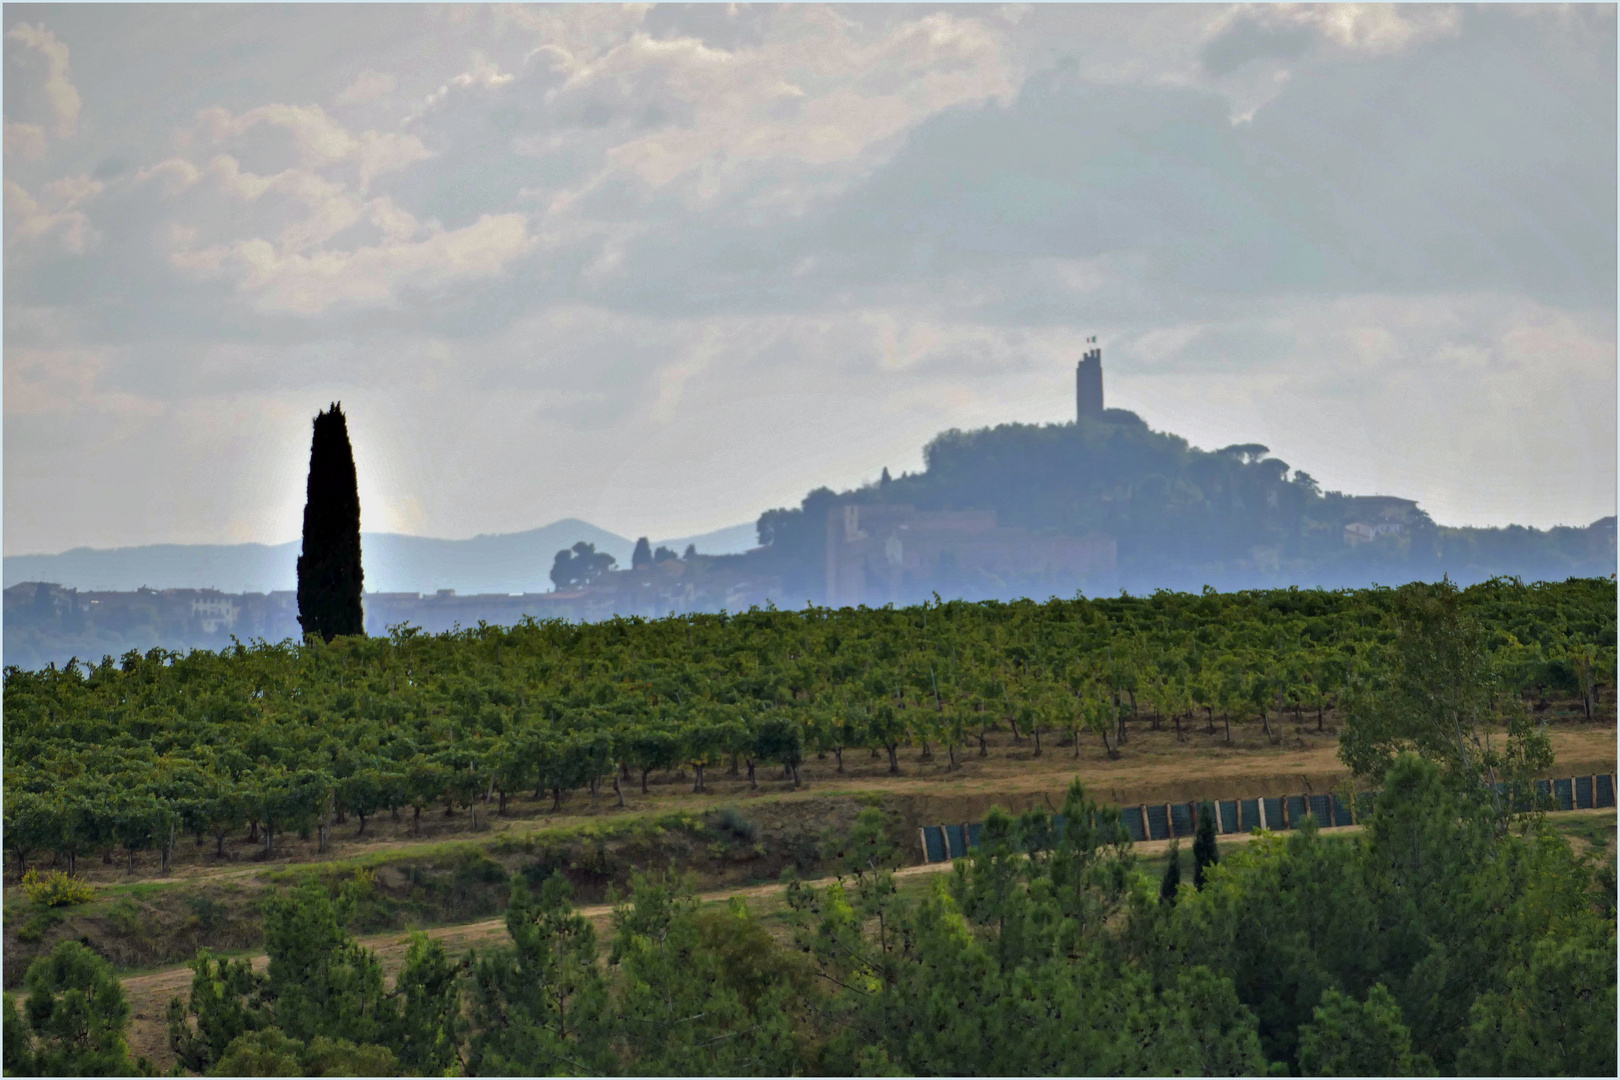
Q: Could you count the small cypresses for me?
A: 2